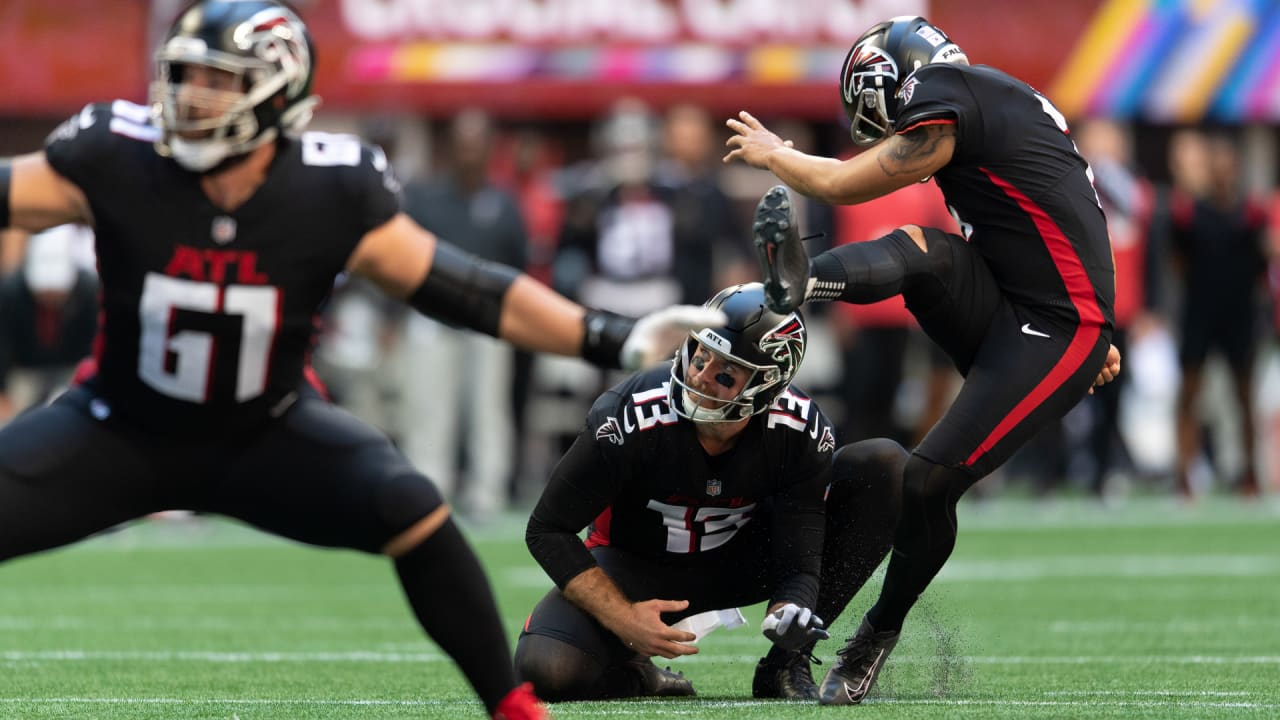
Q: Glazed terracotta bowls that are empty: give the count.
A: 0